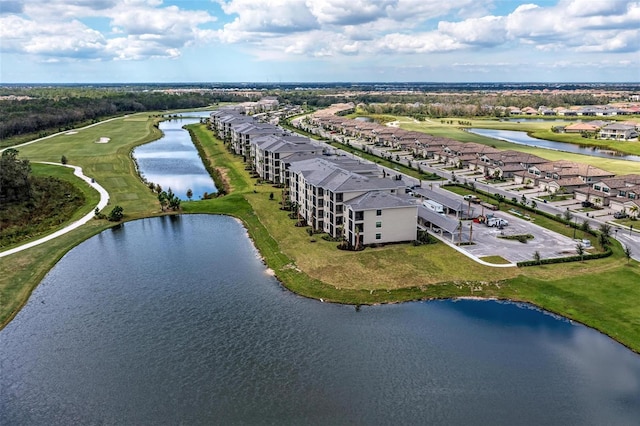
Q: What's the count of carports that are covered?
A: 2